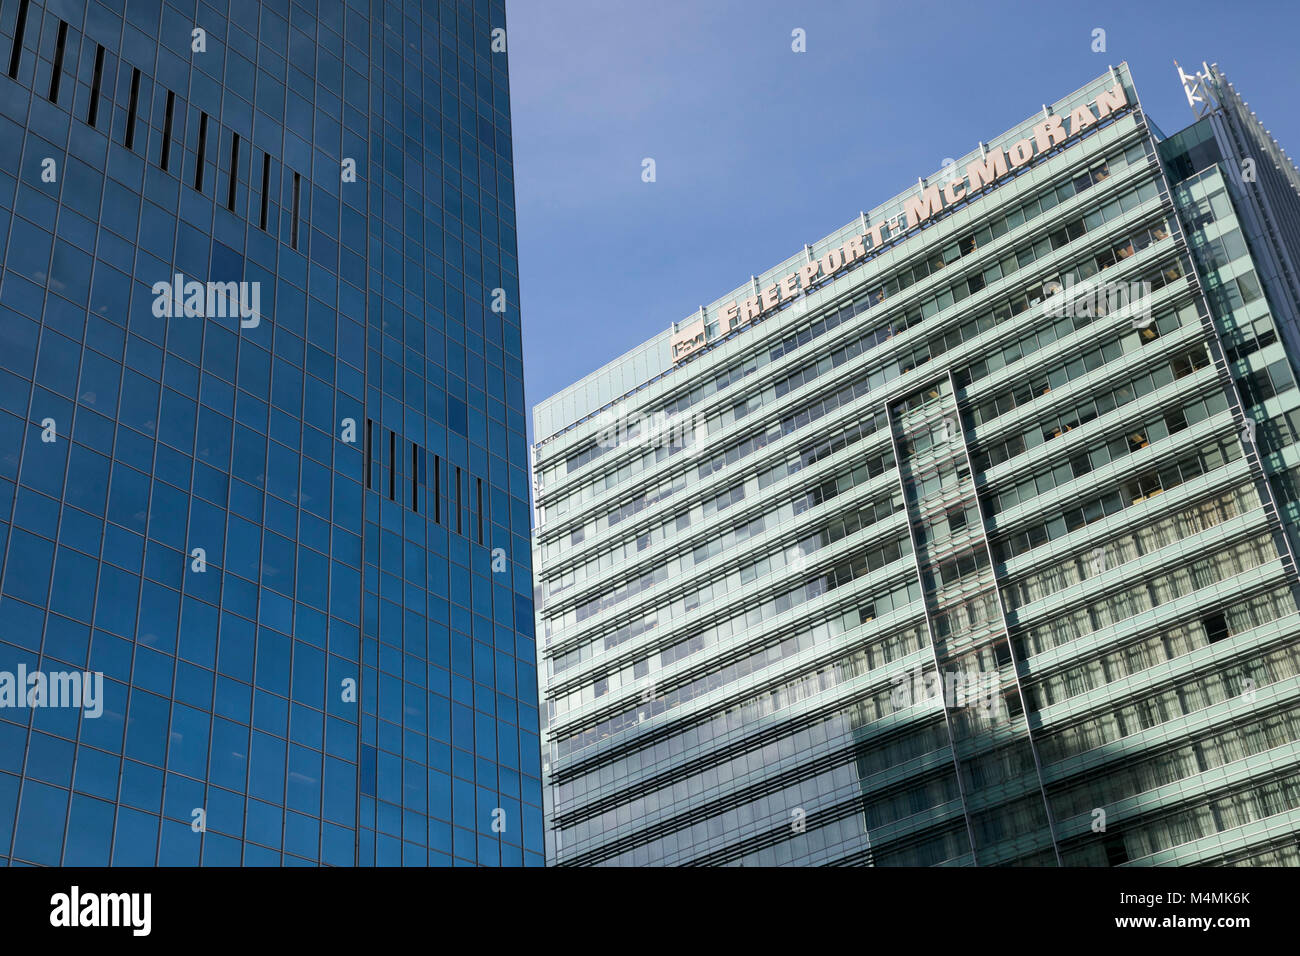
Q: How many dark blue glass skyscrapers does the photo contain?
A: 1